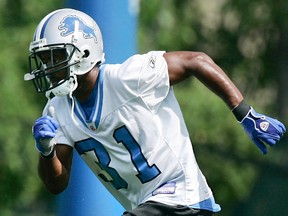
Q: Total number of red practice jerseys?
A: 0